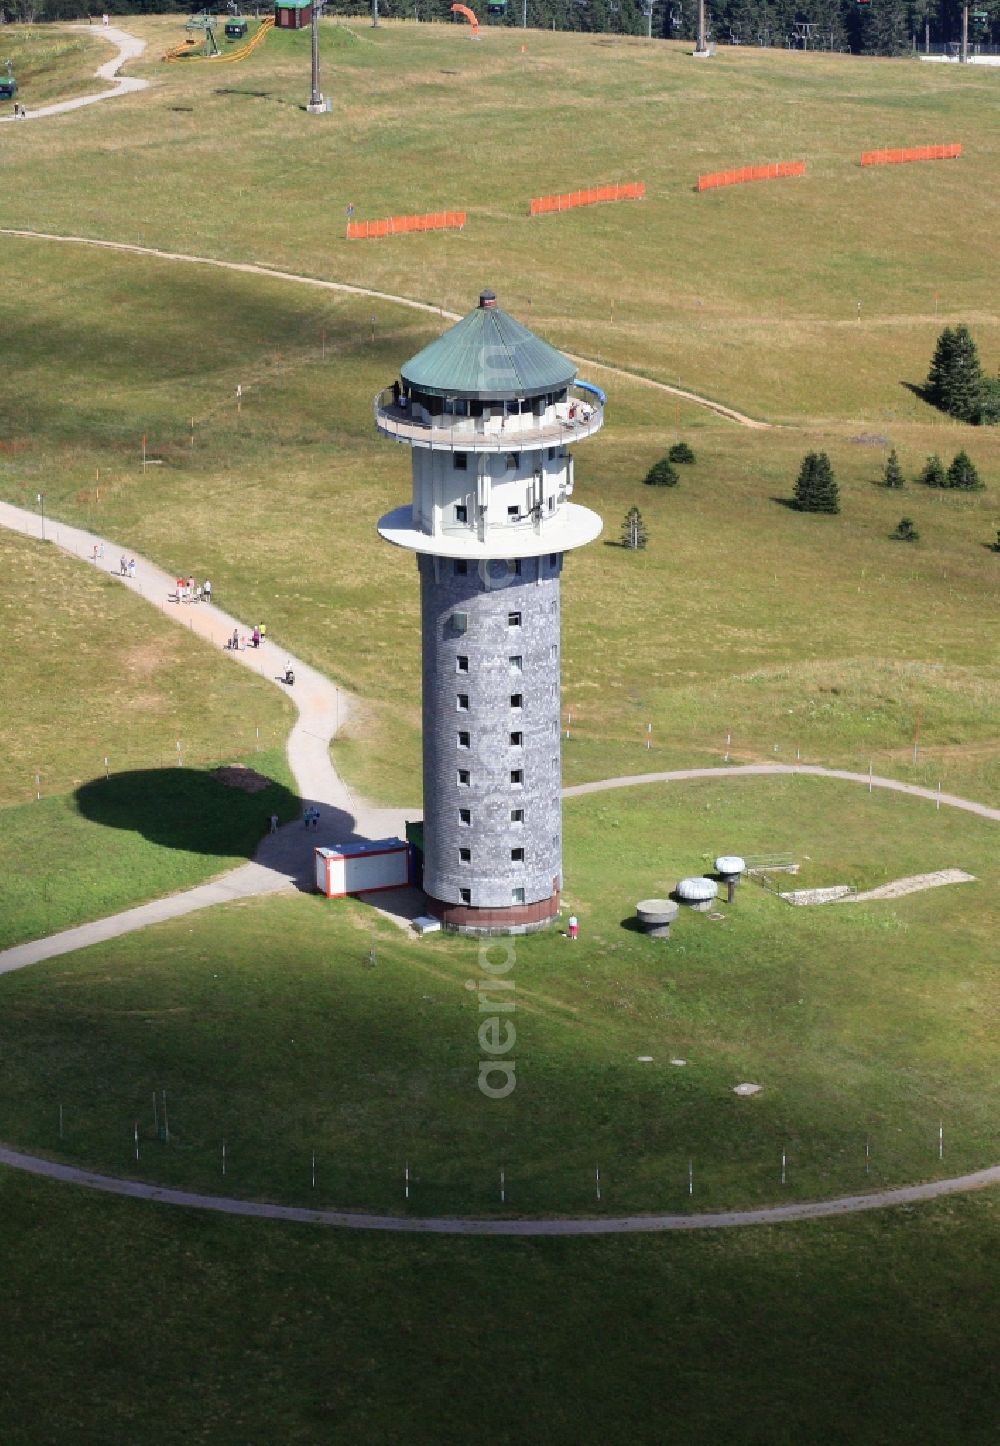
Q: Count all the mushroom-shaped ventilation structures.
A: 3